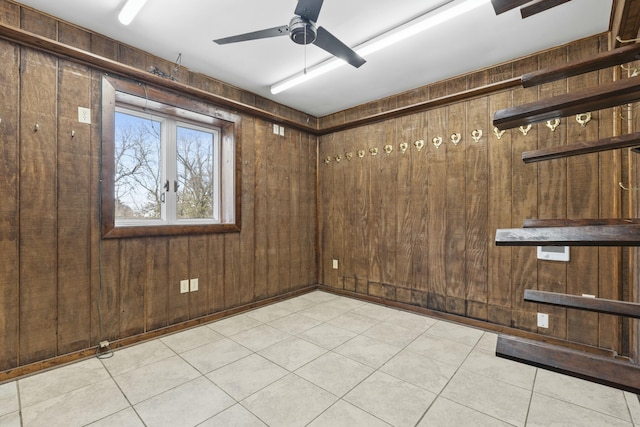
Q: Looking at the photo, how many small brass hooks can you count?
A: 15